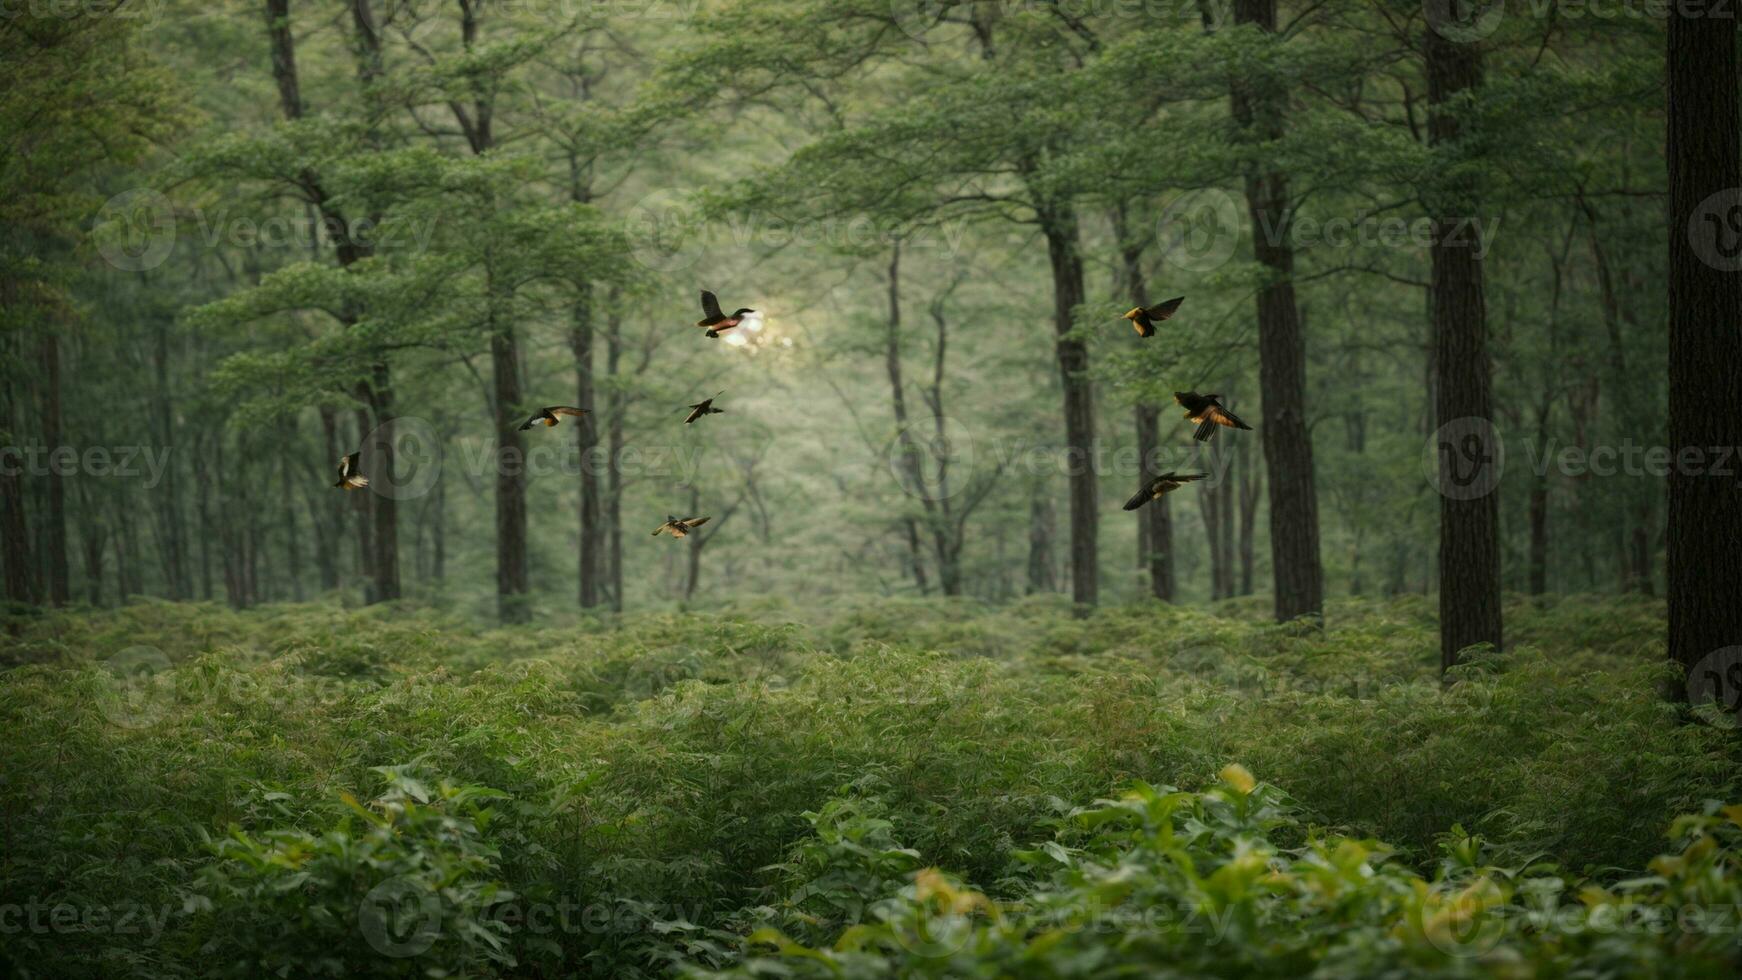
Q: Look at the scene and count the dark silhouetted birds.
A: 8